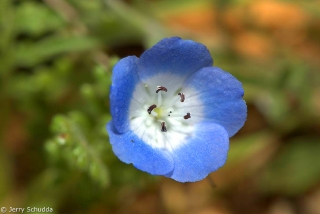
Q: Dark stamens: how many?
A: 5